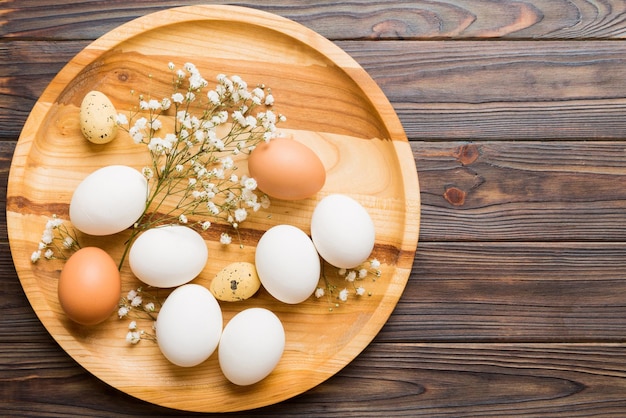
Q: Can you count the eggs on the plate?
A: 10